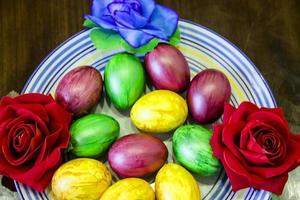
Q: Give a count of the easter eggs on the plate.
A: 11